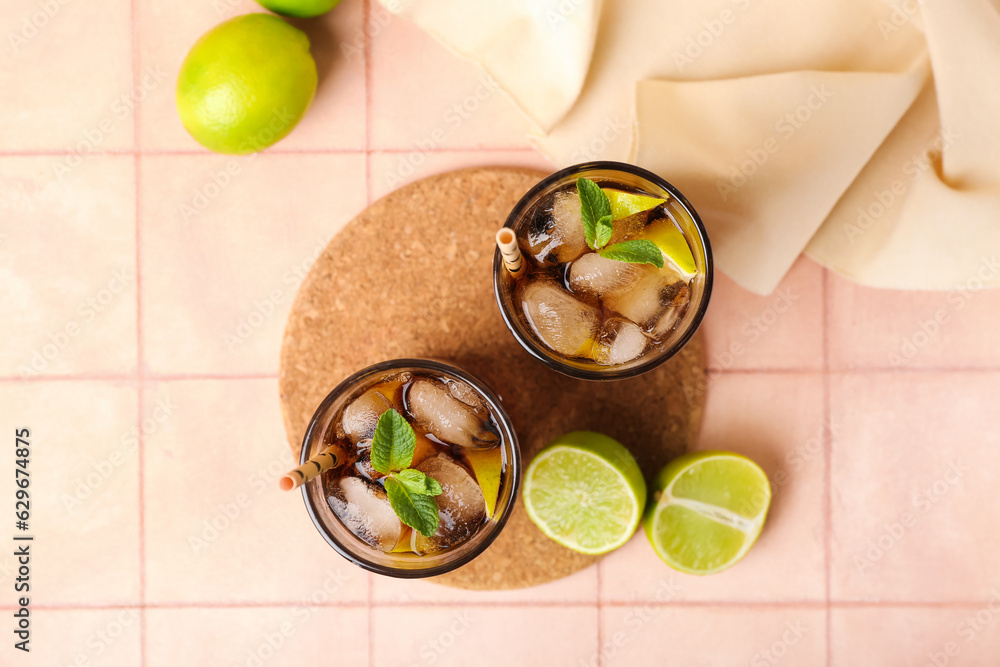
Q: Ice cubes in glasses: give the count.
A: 9